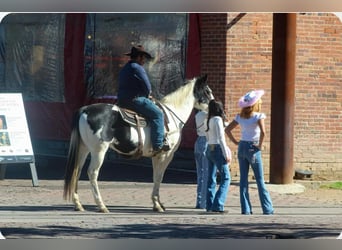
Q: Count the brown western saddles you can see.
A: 1